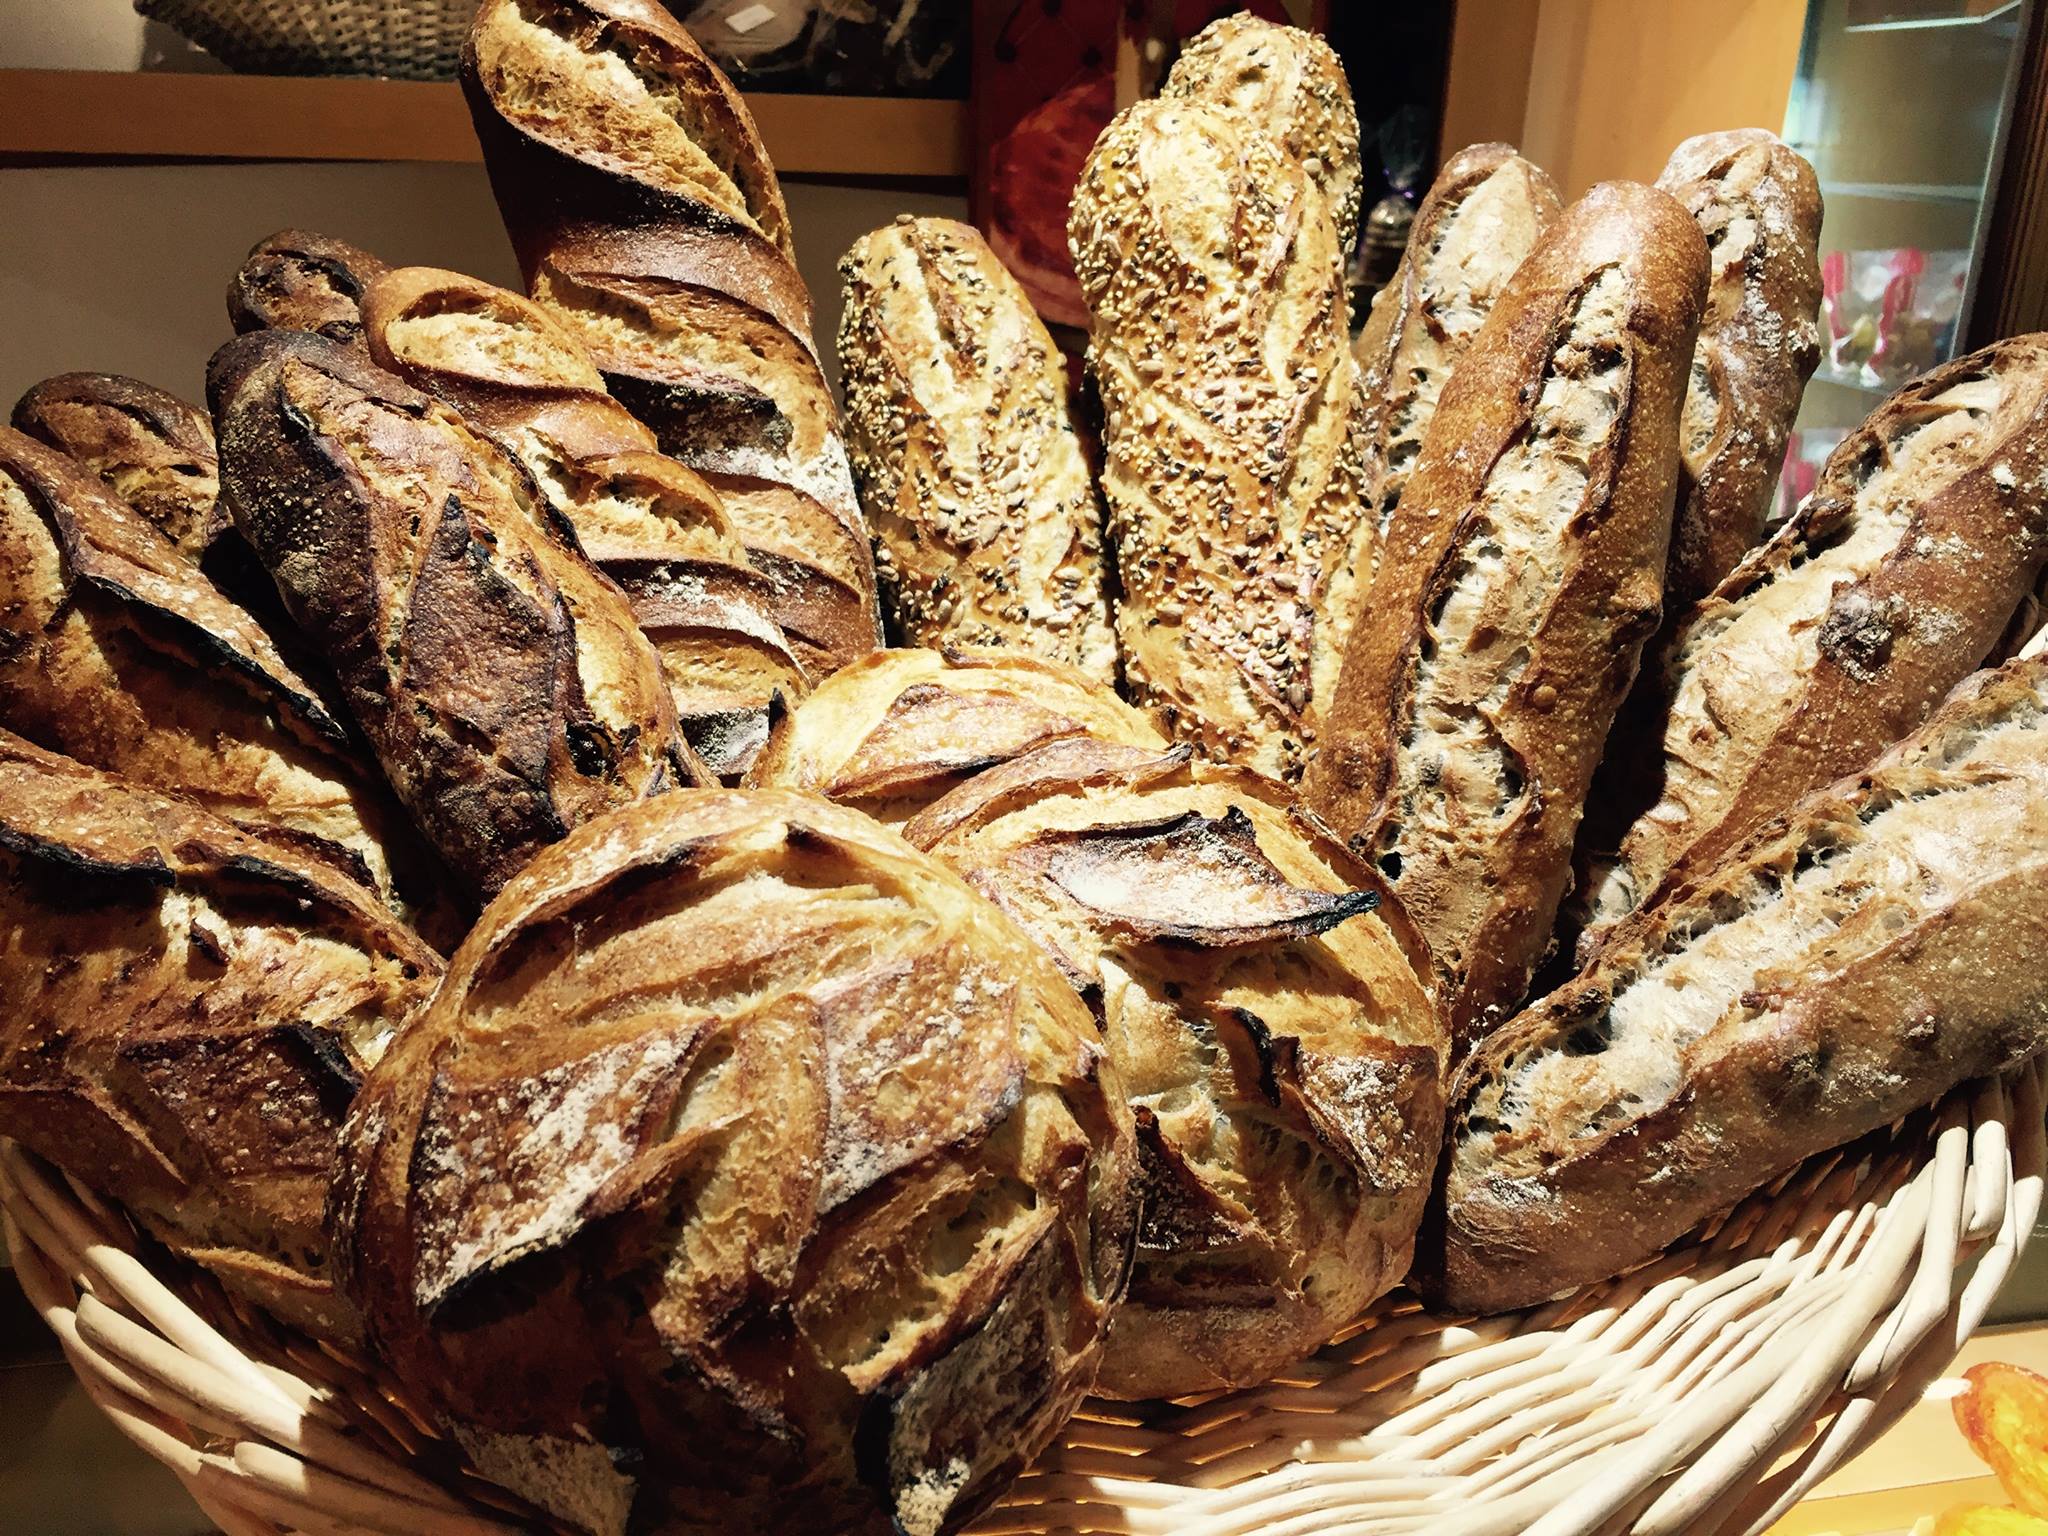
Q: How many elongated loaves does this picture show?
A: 15